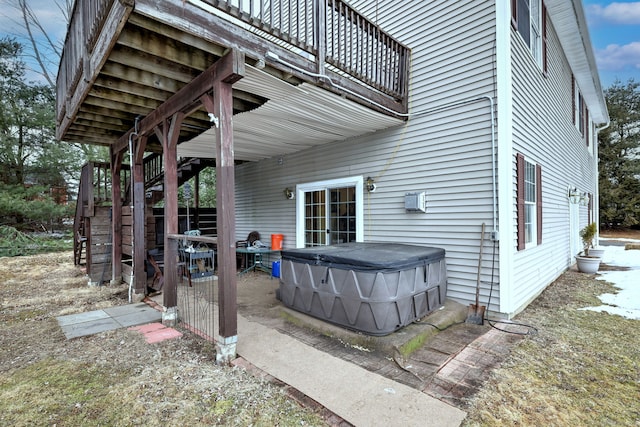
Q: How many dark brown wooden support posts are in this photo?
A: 4